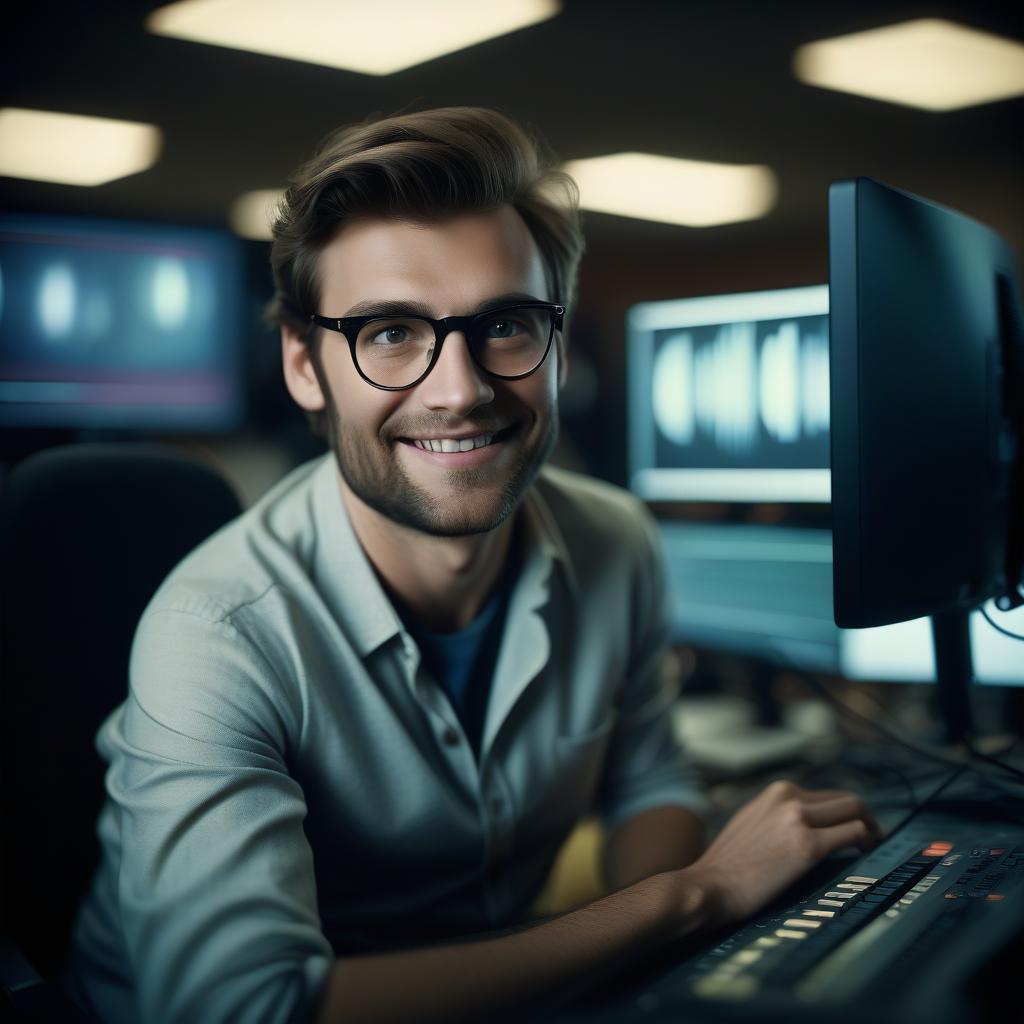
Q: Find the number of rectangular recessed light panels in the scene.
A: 5